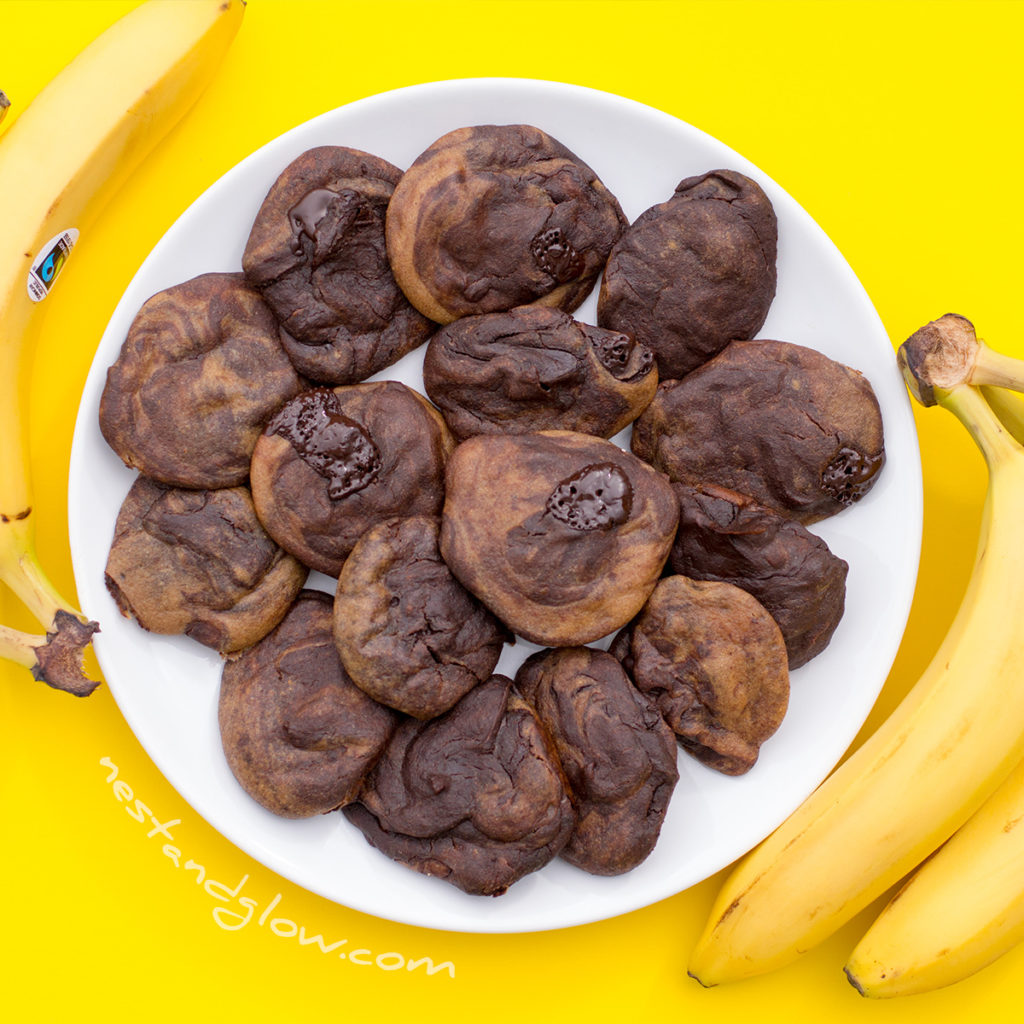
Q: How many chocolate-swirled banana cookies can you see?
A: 15